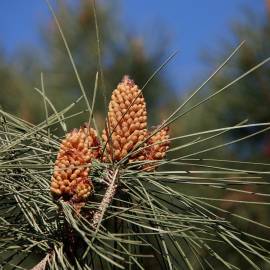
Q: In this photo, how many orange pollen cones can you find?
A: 3